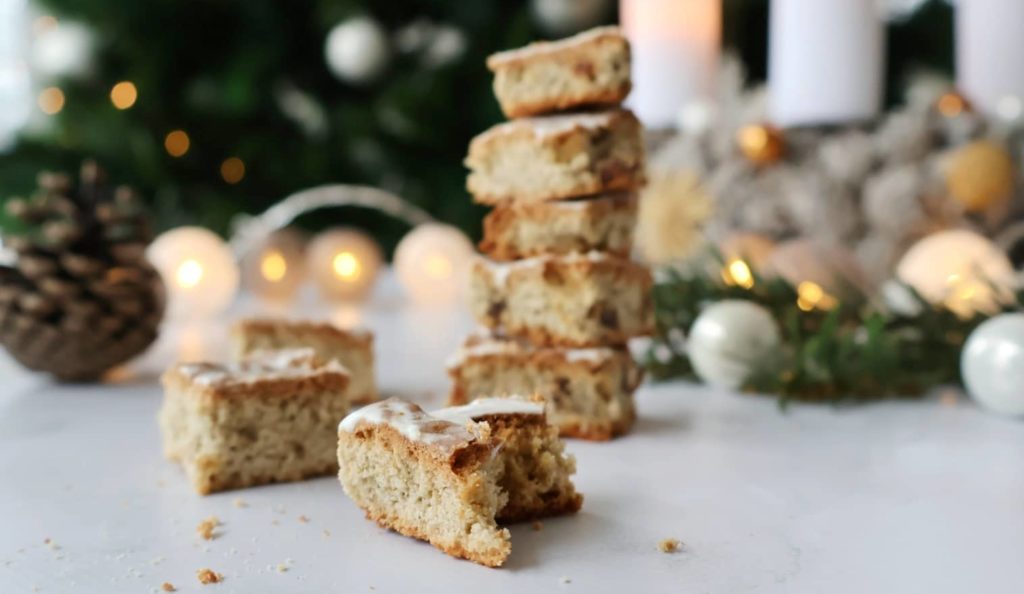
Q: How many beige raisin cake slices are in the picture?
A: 8